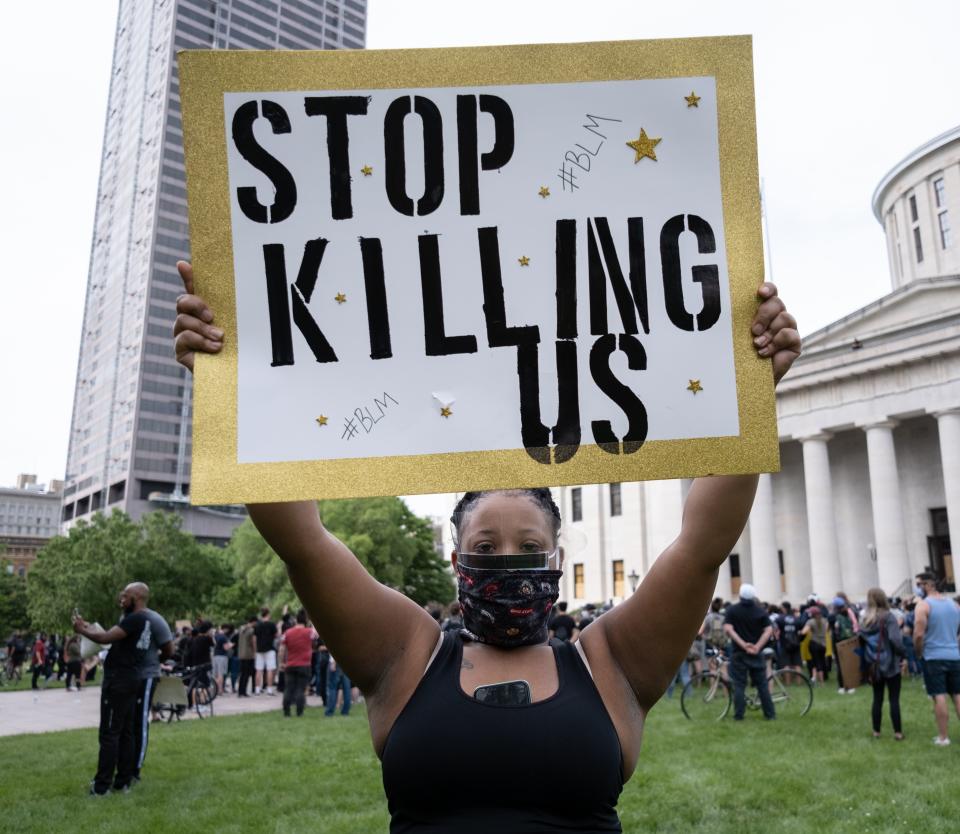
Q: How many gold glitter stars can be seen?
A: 9